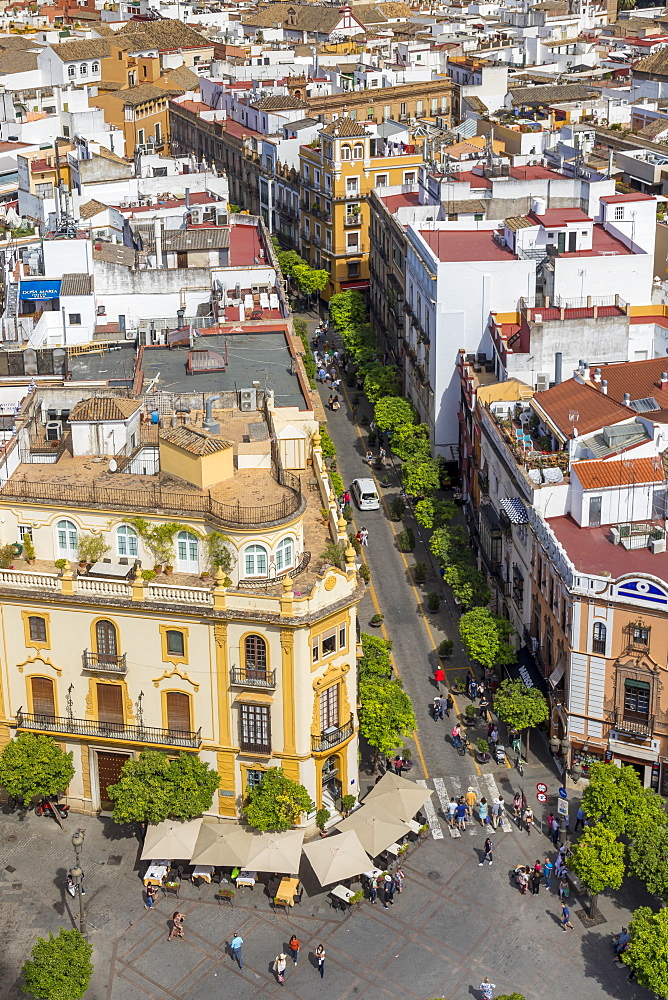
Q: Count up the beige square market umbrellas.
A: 6